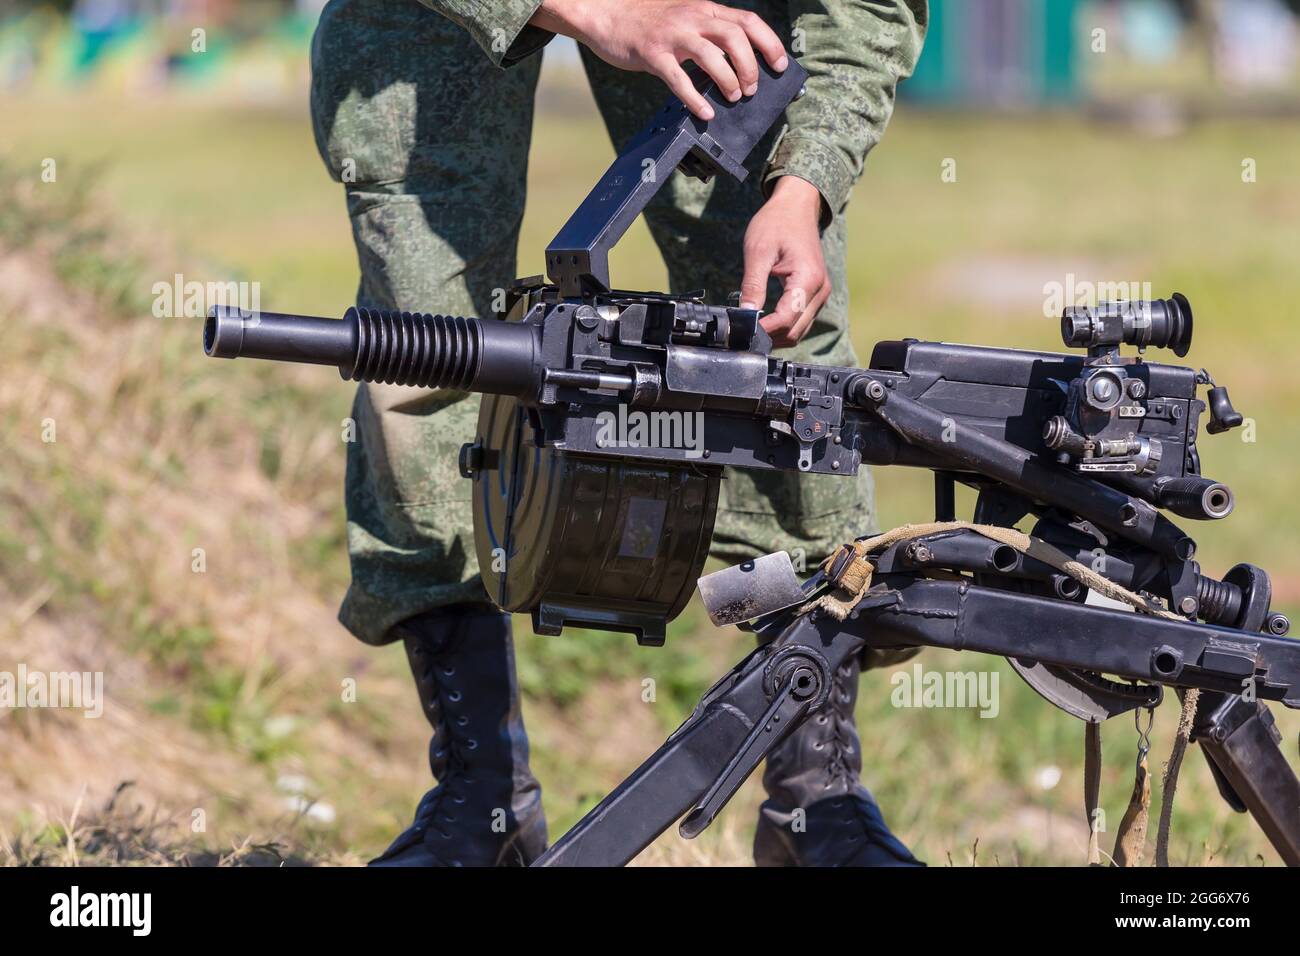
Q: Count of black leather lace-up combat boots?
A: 2